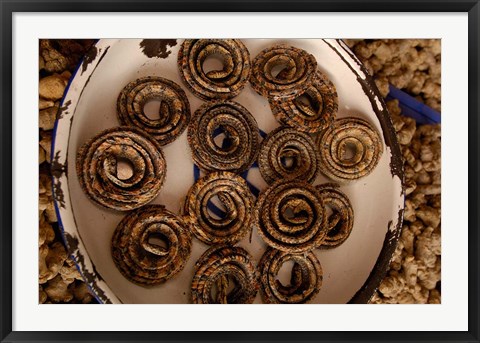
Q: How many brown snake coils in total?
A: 14